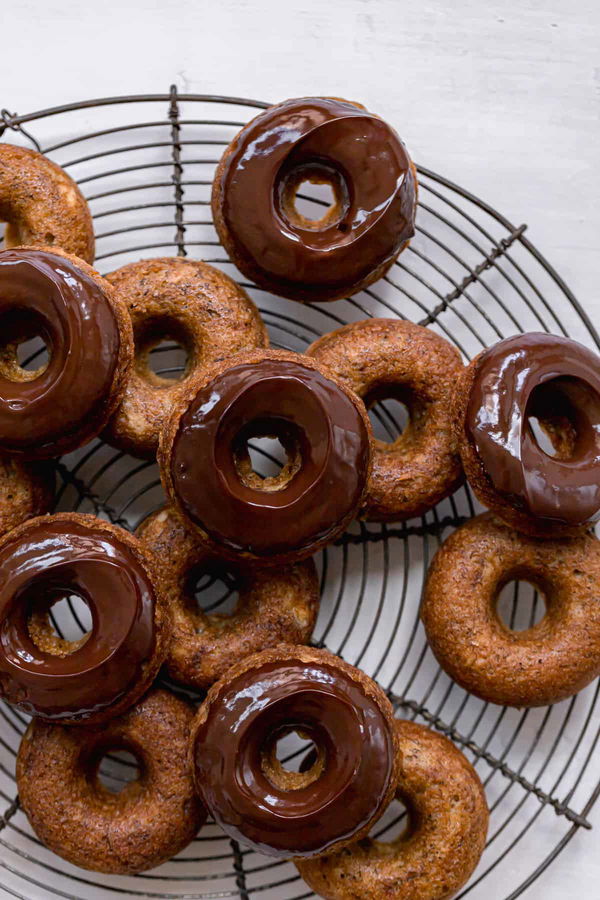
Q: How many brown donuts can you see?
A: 14